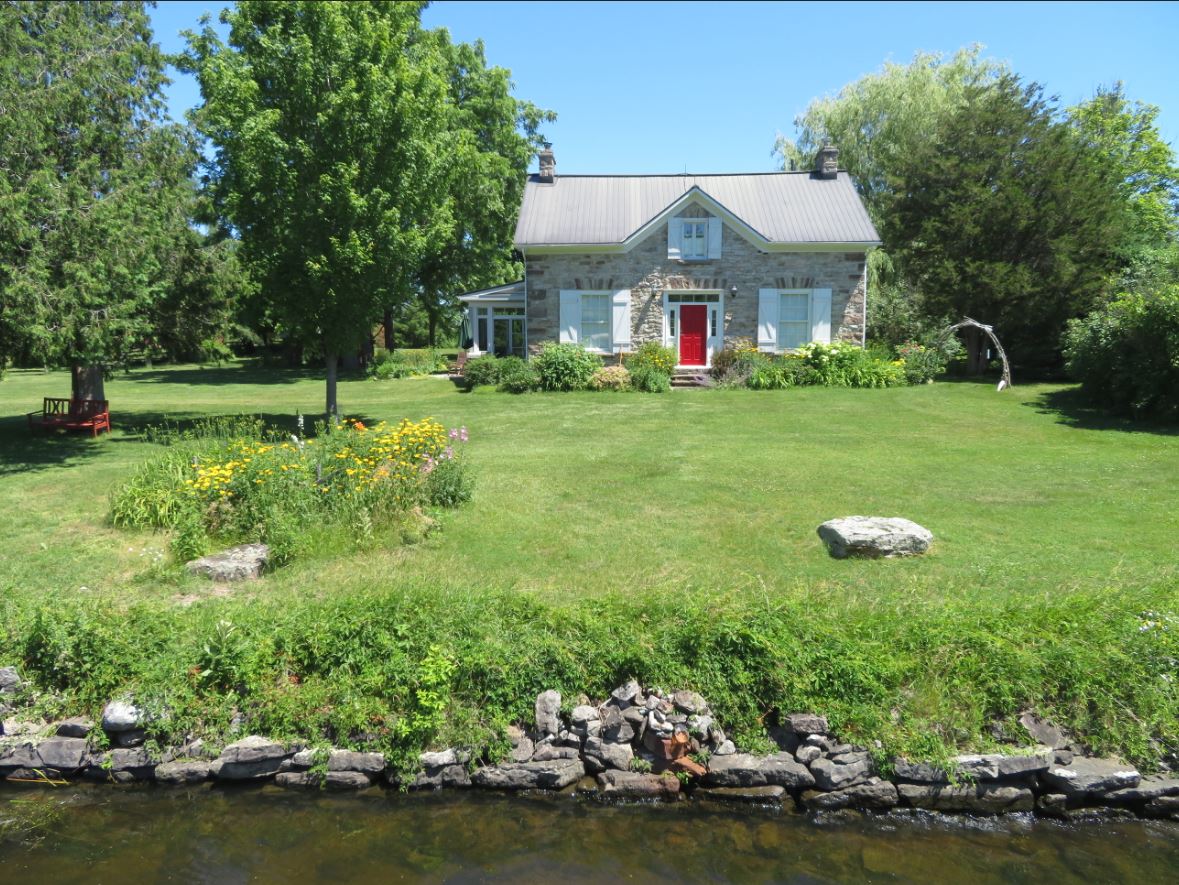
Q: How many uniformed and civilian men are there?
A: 0